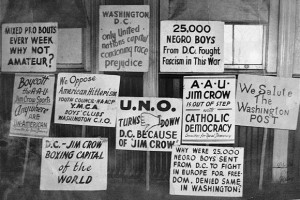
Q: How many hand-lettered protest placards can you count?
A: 10